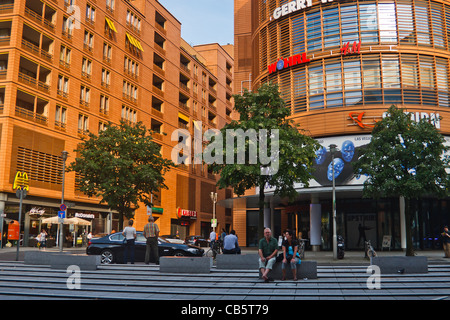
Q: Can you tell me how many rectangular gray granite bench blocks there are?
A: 6